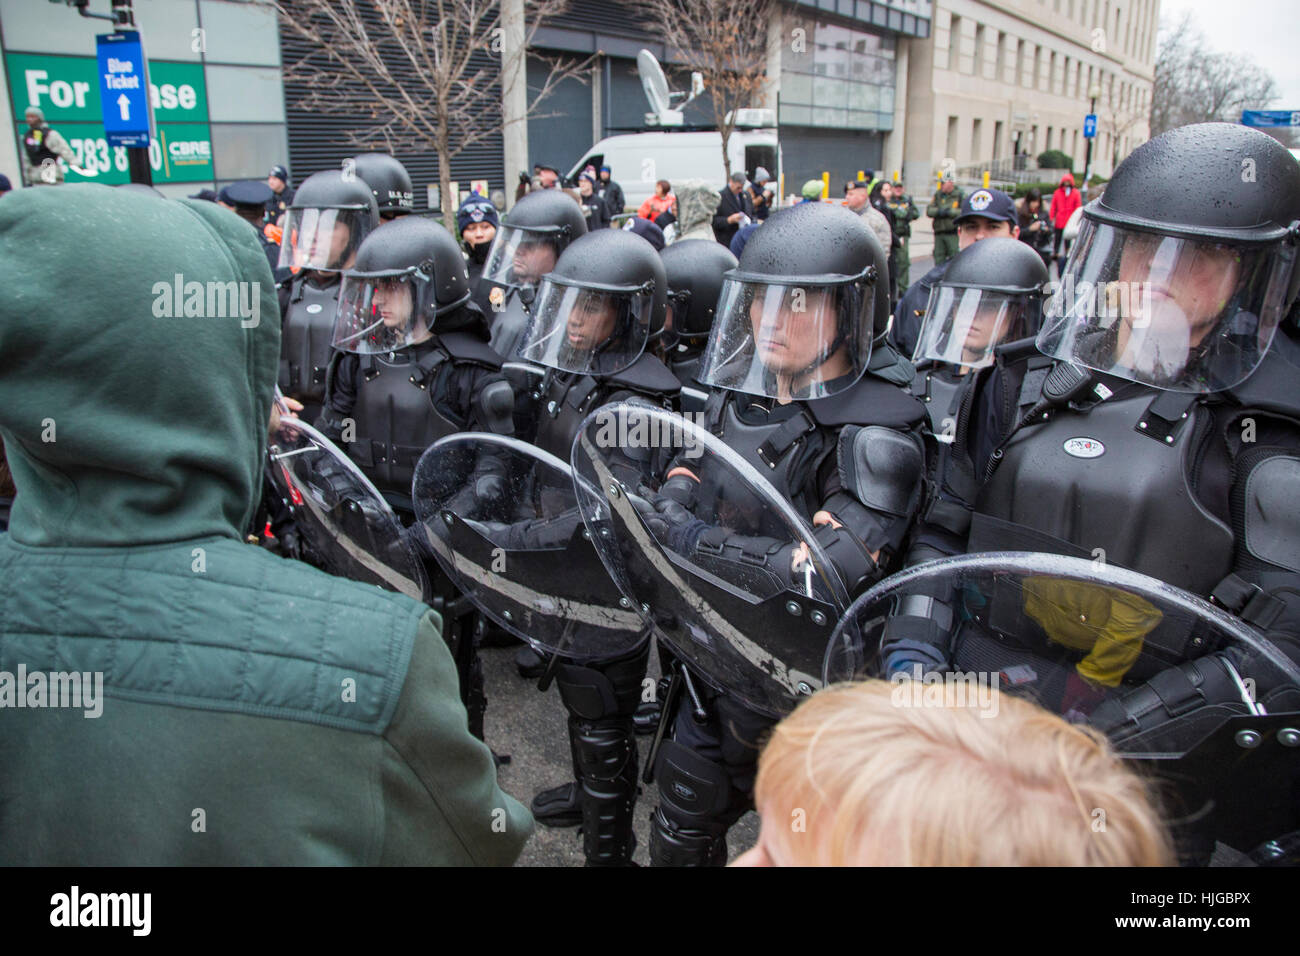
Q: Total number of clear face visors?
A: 7